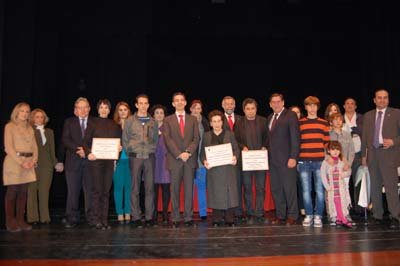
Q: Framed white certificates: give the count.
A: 3